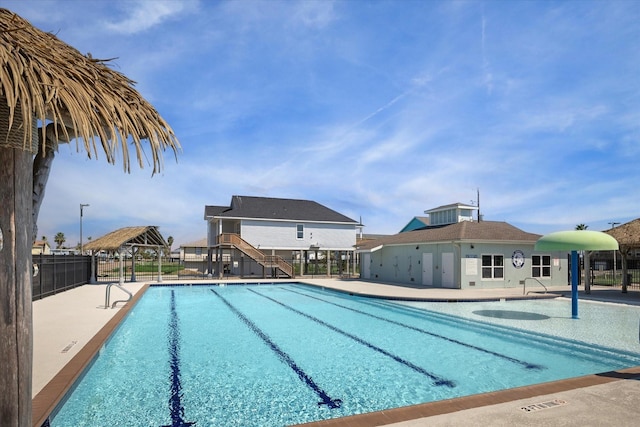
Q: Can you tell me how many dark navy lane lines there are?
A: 4